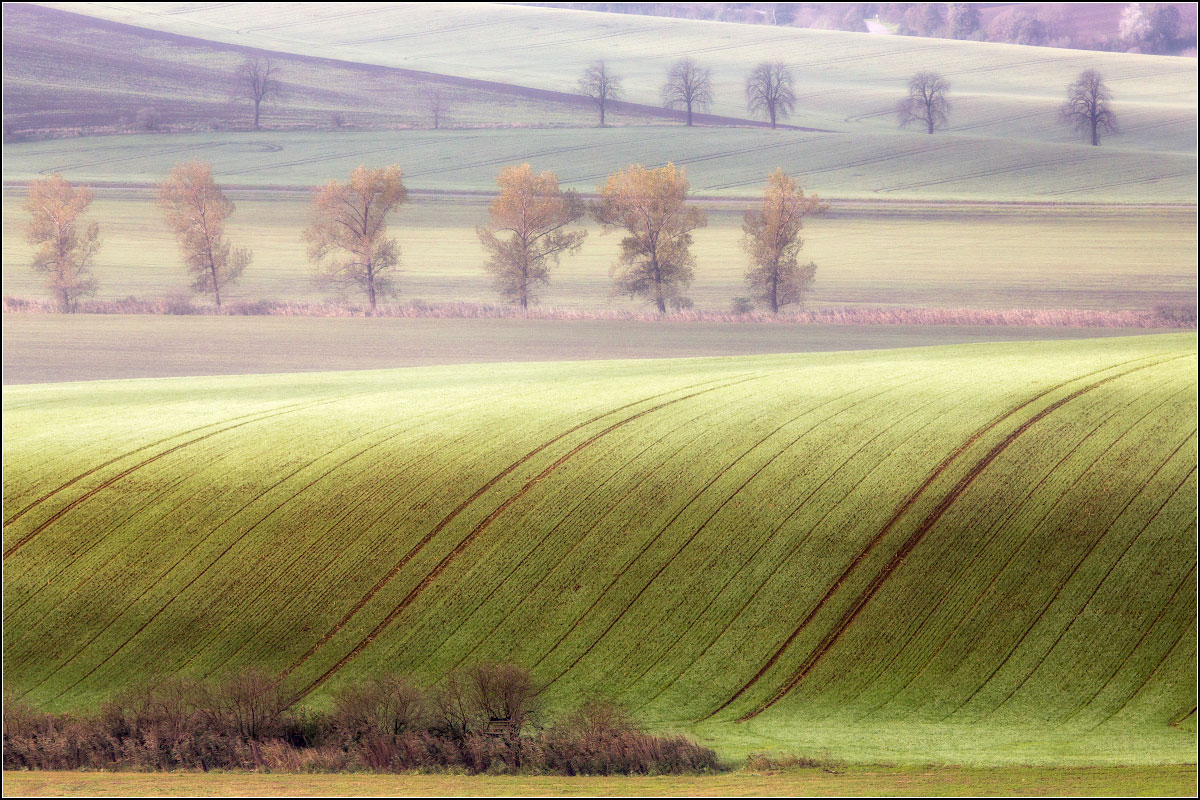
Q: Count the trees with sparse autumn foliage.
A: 6